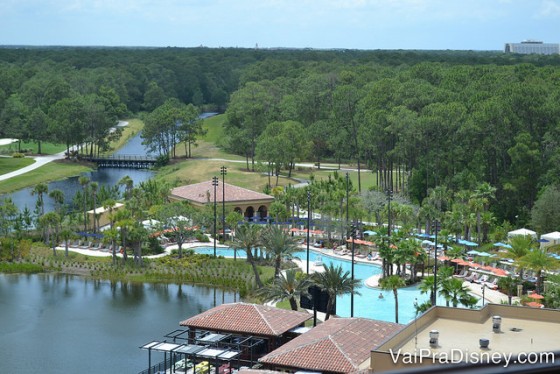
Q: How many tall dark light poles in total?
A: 7